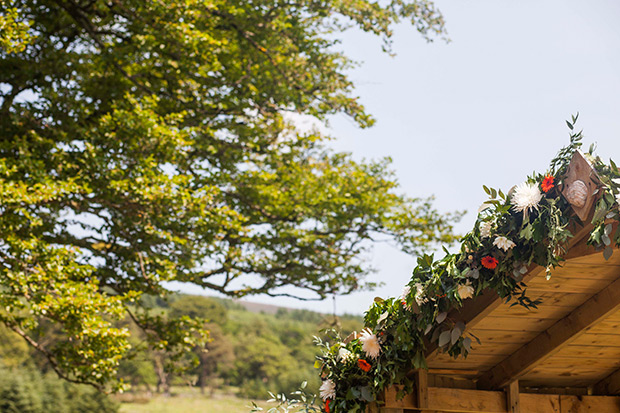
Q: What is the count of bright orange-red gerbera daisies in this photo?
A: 4